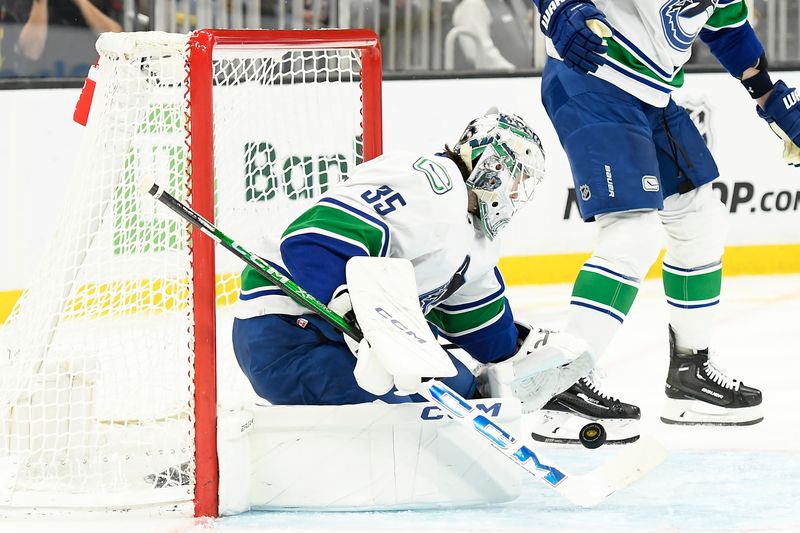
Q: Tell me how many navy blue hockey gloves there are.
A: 2